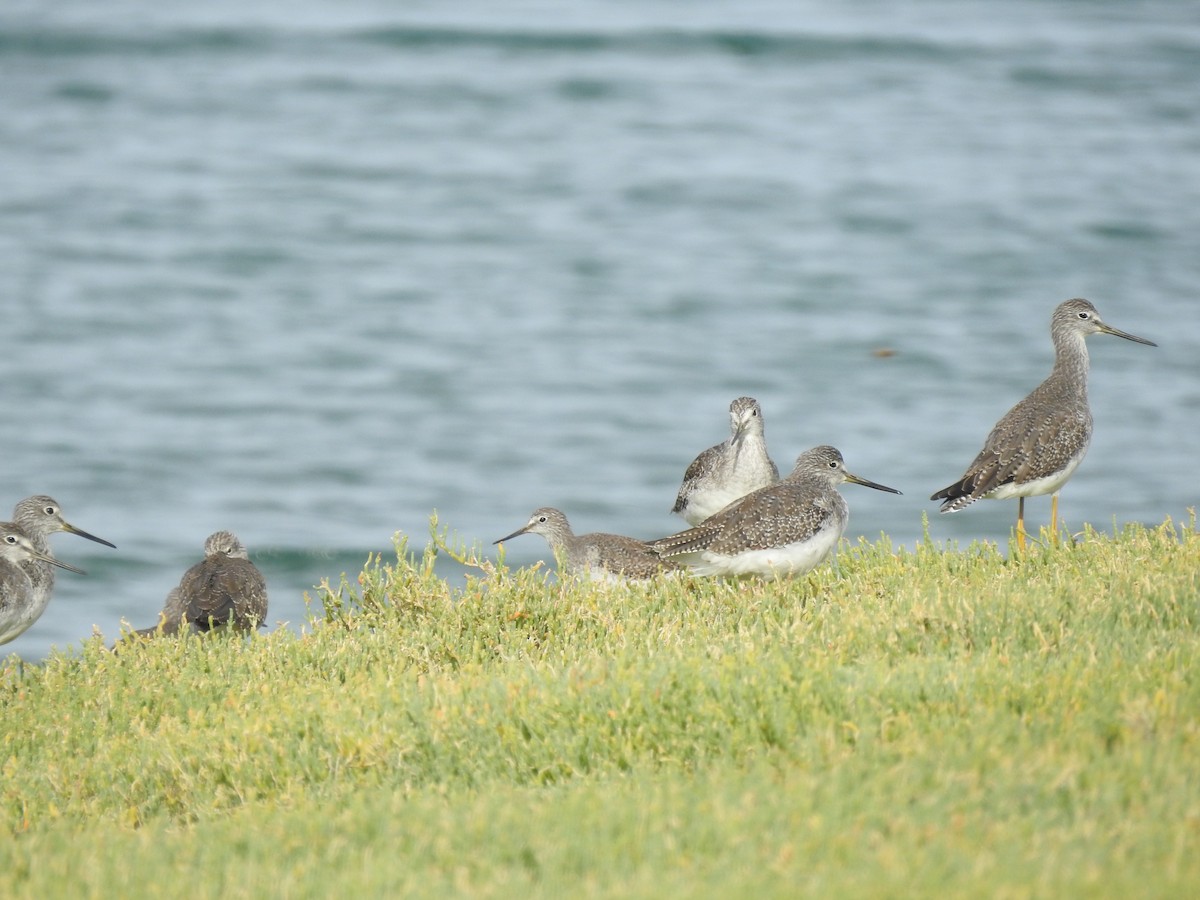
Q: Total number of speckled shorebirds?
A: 7